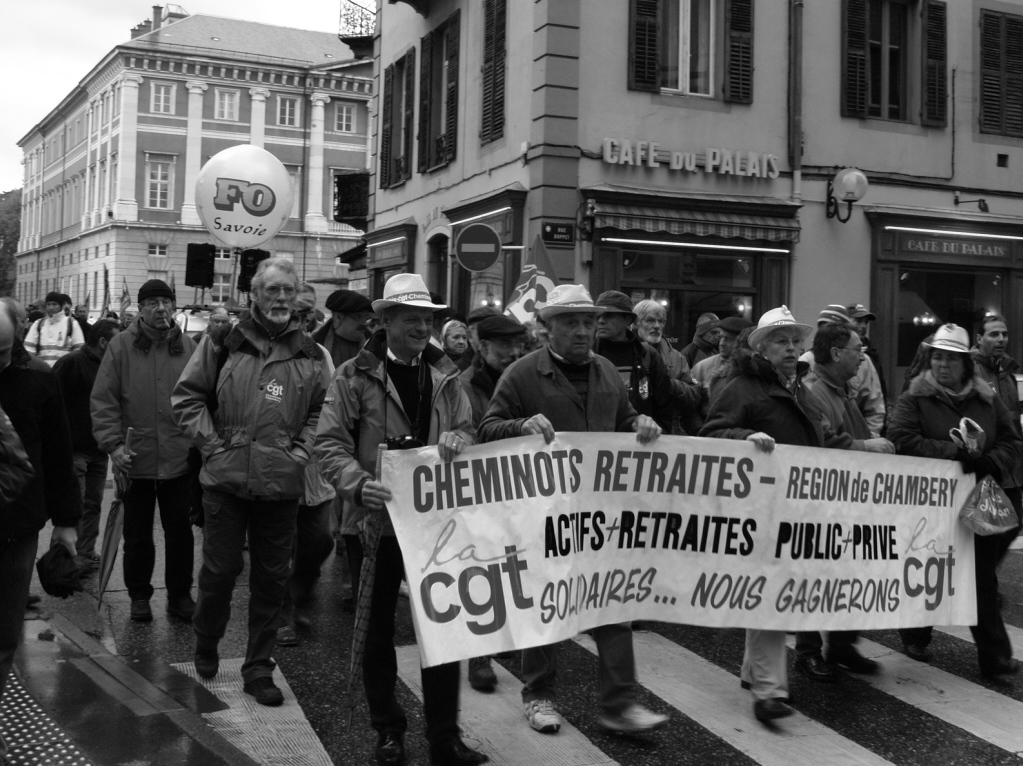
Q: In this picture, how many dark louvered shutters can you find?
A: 12